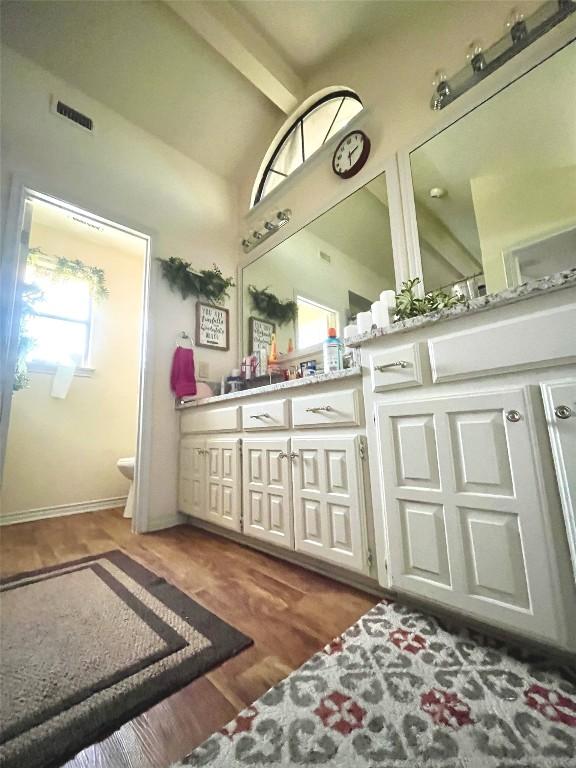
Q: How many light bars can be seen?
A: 2